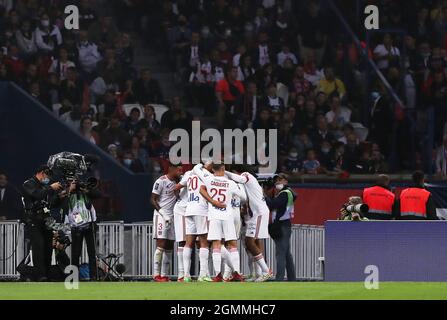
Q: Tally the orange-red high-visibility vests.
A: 2